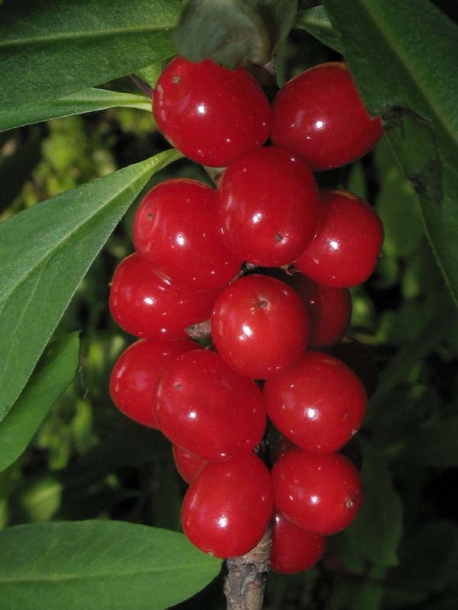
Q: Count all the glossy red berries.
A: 15